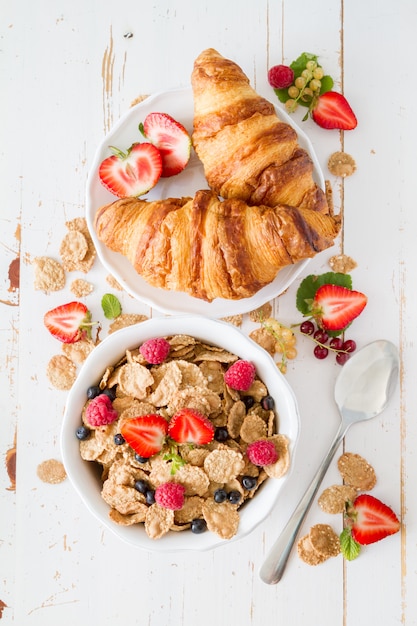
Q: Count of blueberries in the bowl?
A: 14